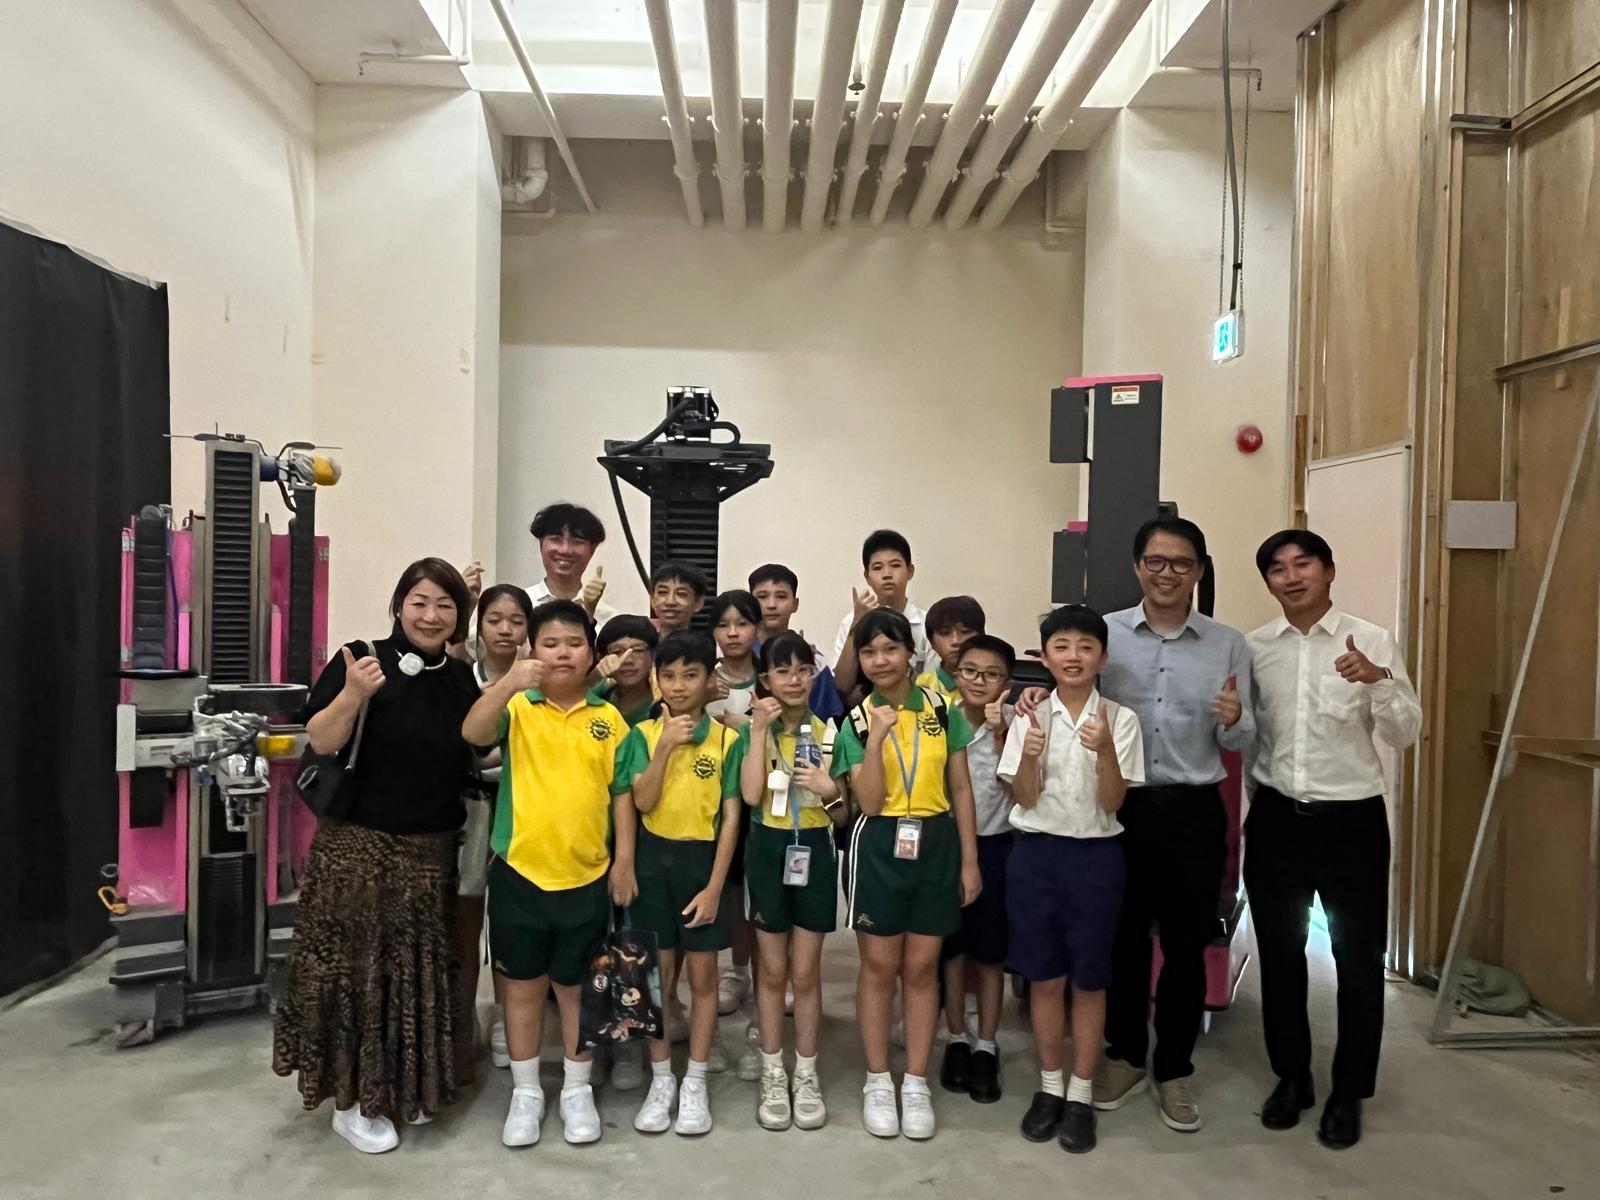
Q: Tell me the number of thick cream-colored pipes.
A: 9